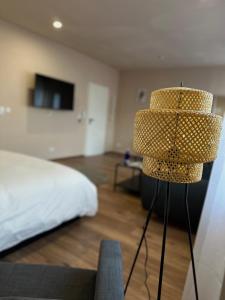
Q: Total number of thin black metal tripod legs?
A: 3